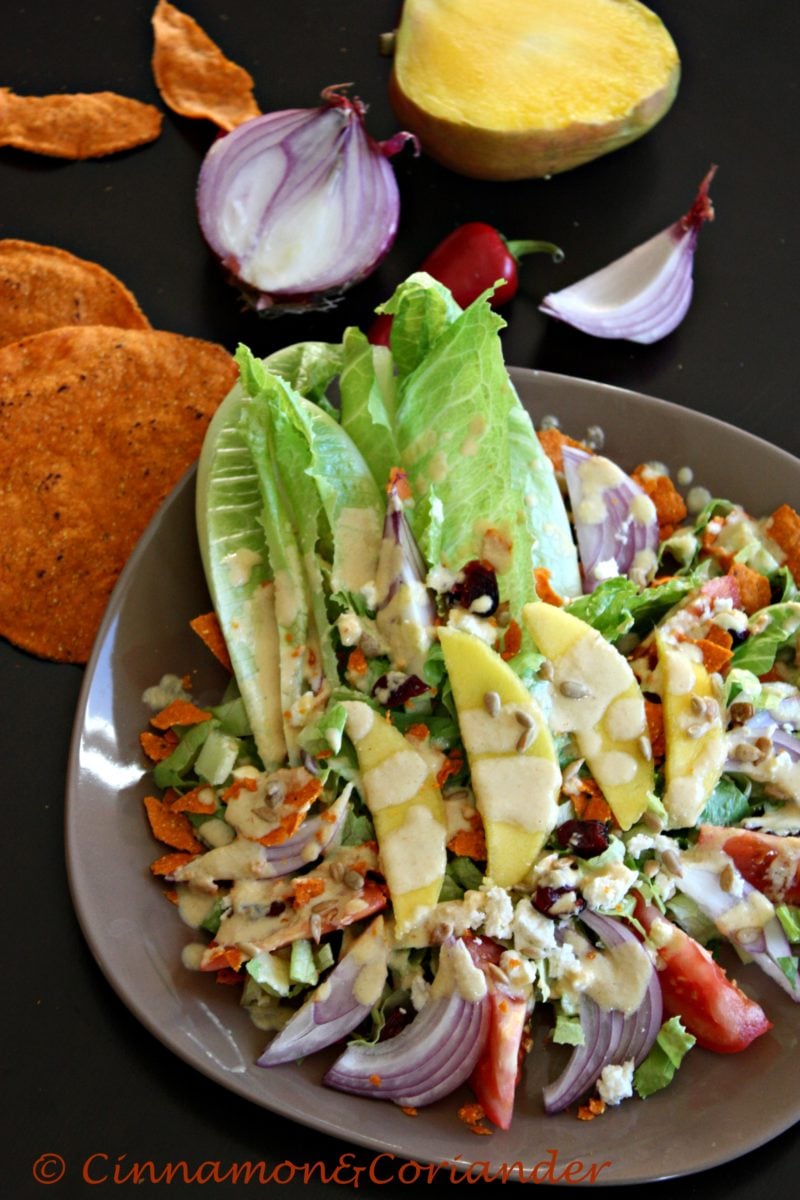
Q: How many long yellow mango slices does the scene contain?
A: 4